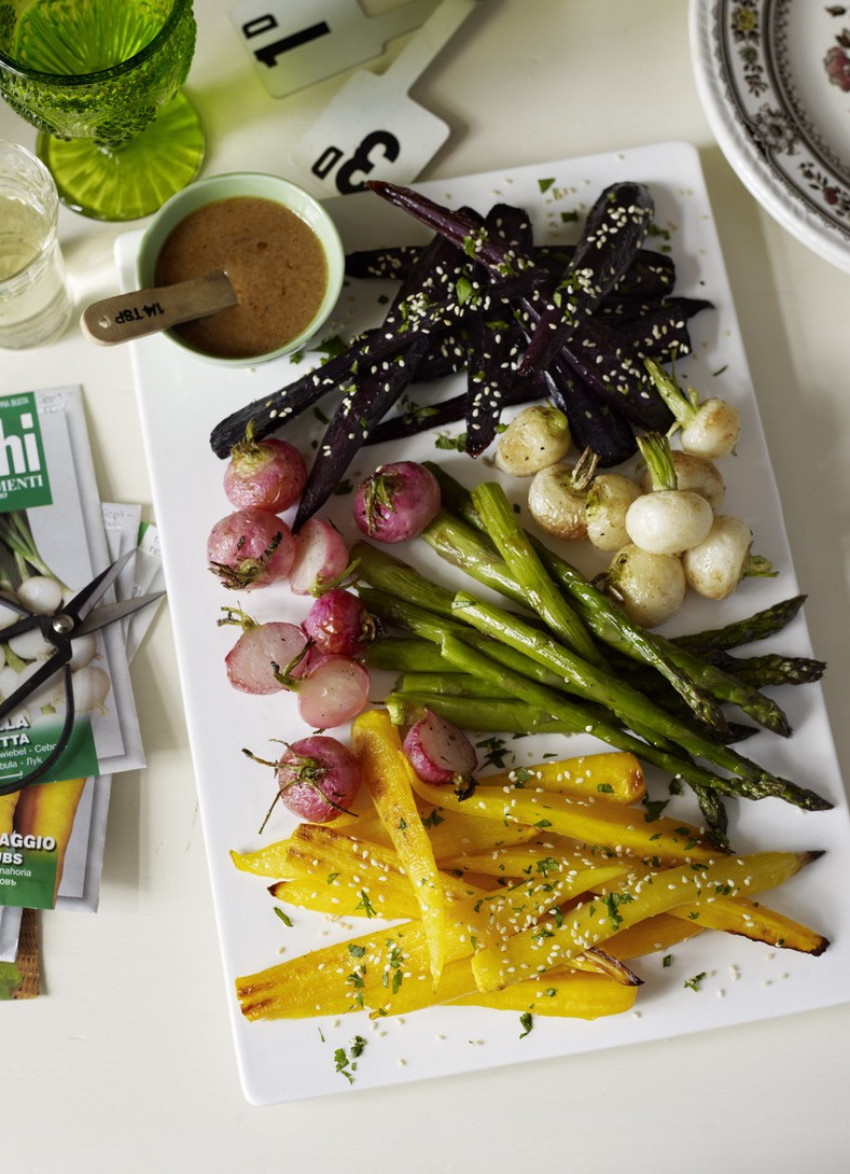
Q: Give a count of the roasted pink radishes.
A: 9